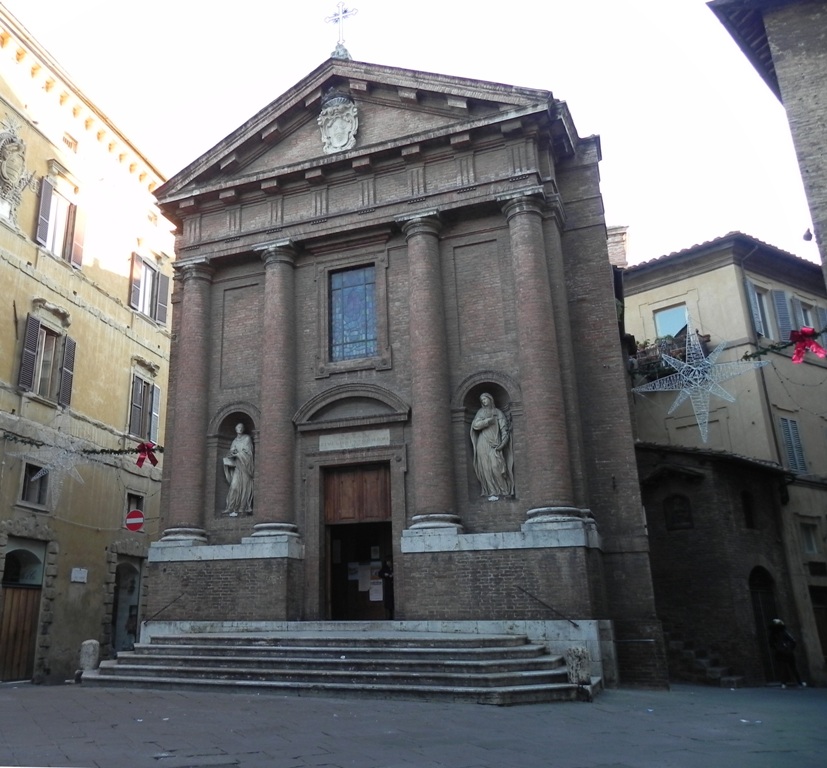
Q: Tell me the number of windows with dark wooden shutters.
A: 4